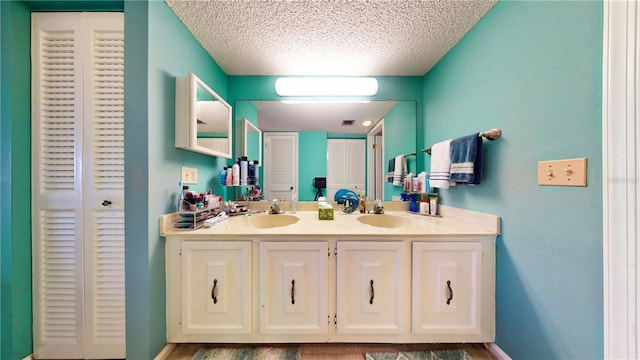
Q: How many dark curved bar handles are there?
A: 4